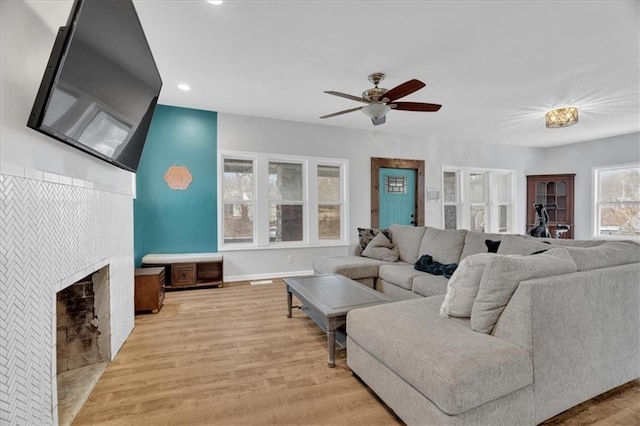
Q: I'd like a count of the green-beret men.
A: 0